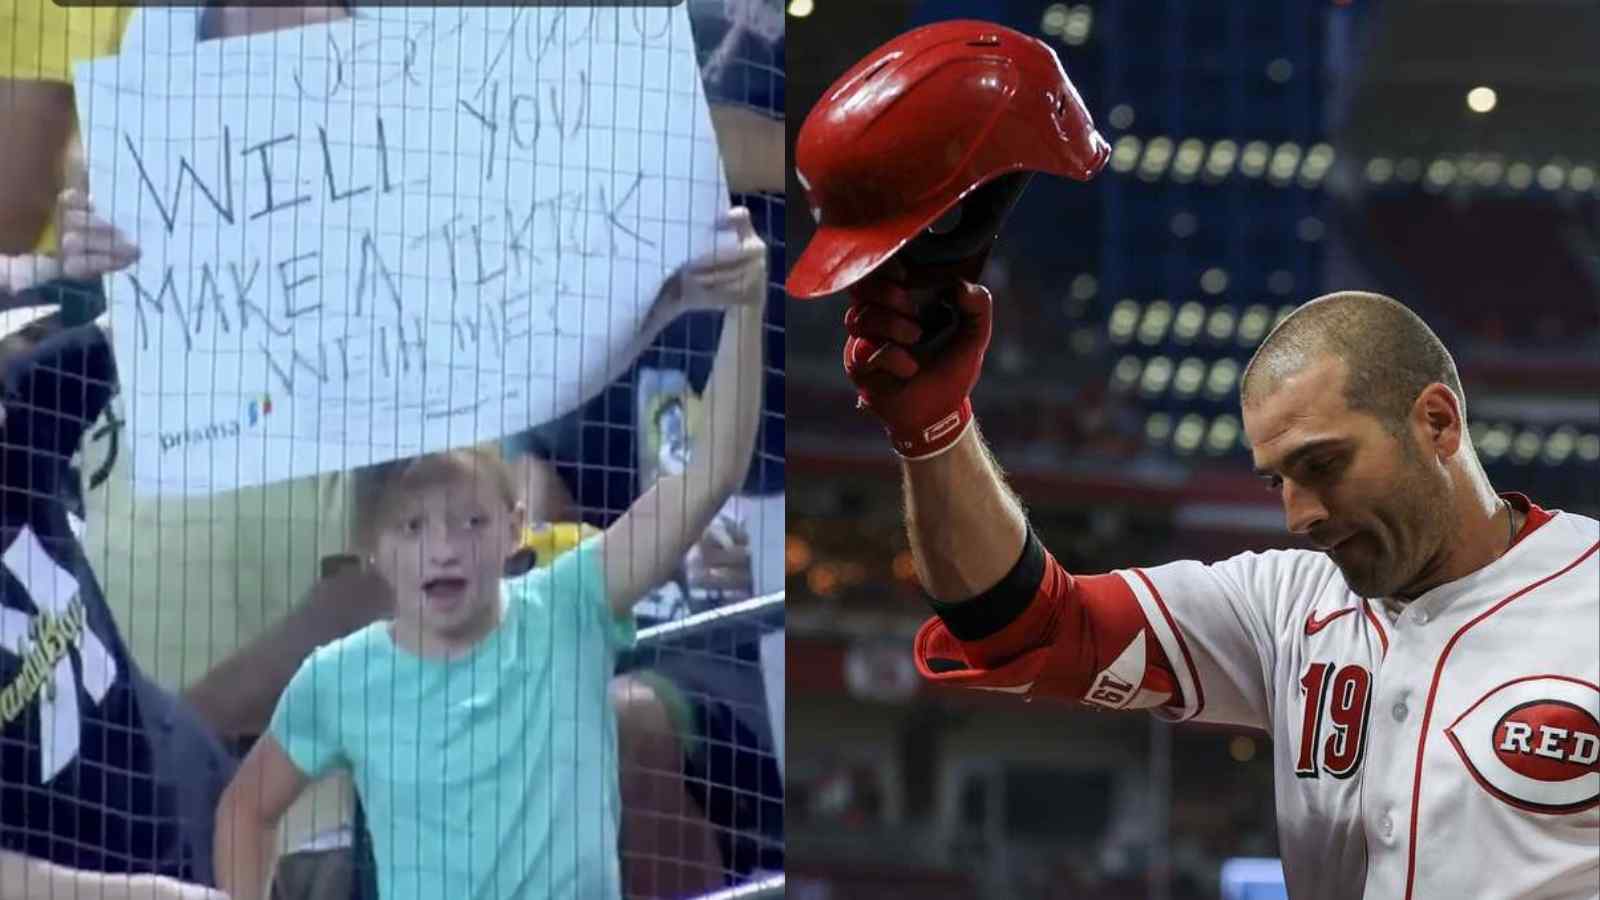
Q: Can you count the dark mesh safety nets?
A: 1